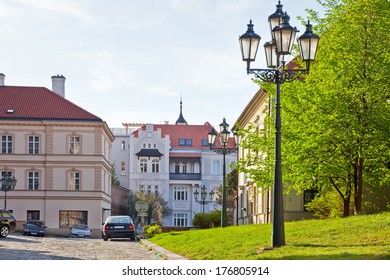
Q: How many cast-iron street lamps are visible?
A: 4